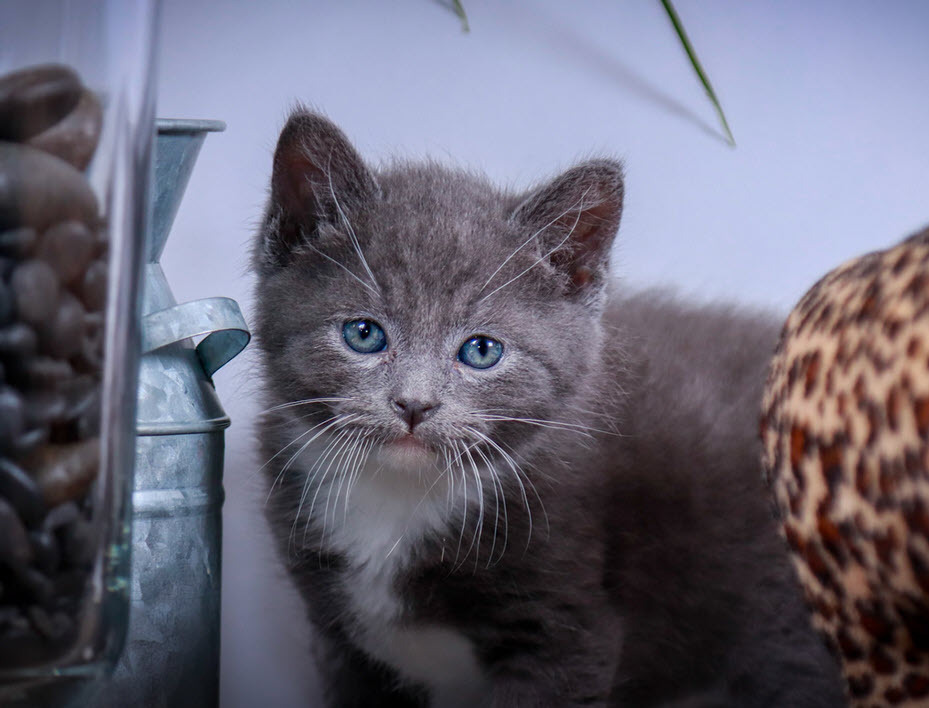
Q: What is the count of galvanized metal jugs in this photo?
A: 1